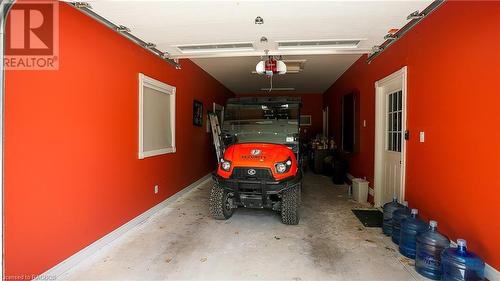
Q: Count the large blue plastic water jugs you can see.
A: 5